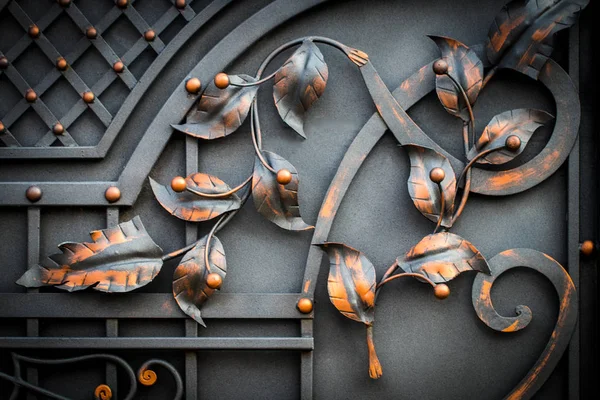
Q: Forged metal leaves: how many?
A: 12